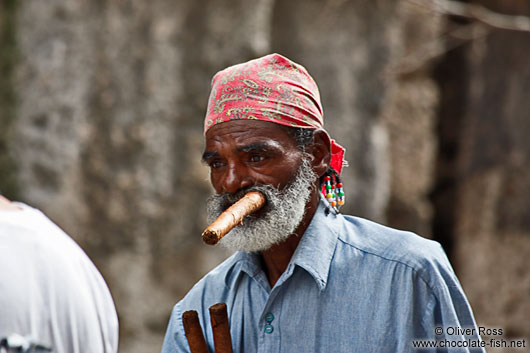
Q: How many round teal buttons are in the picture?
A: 2